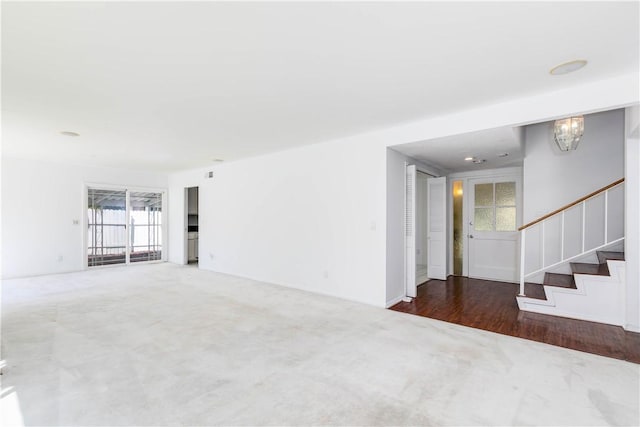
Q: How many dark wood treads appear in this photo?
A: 4